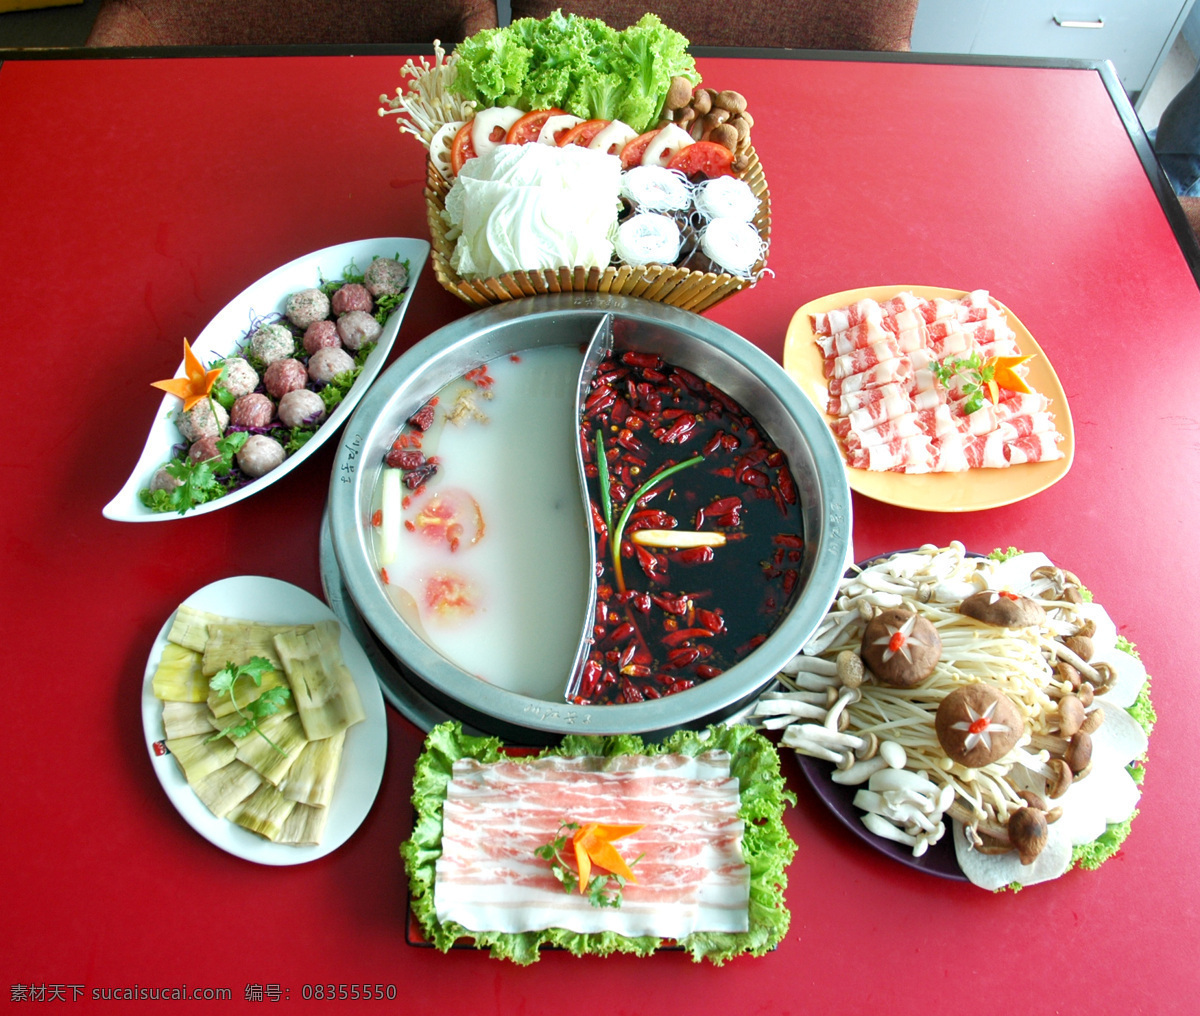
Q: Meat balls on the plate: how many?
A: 15